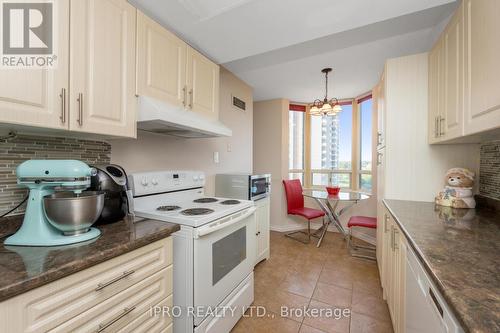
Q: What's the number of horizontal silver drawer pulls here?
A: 2